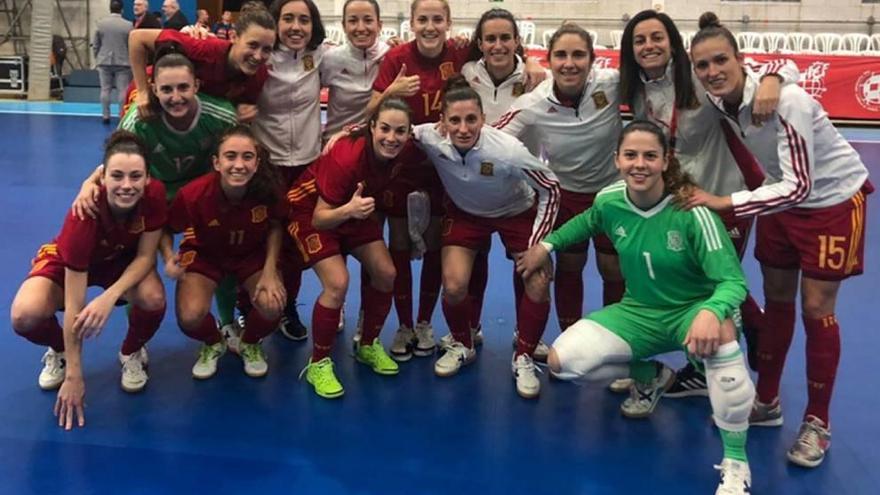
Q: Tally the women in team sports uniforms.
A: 14